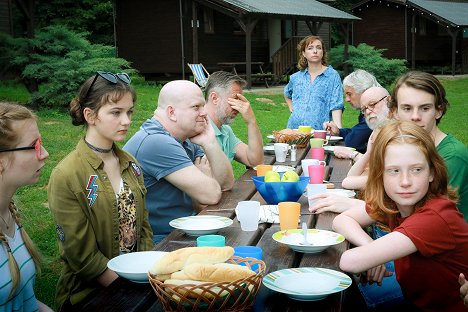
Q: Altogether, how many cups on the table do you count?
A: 13